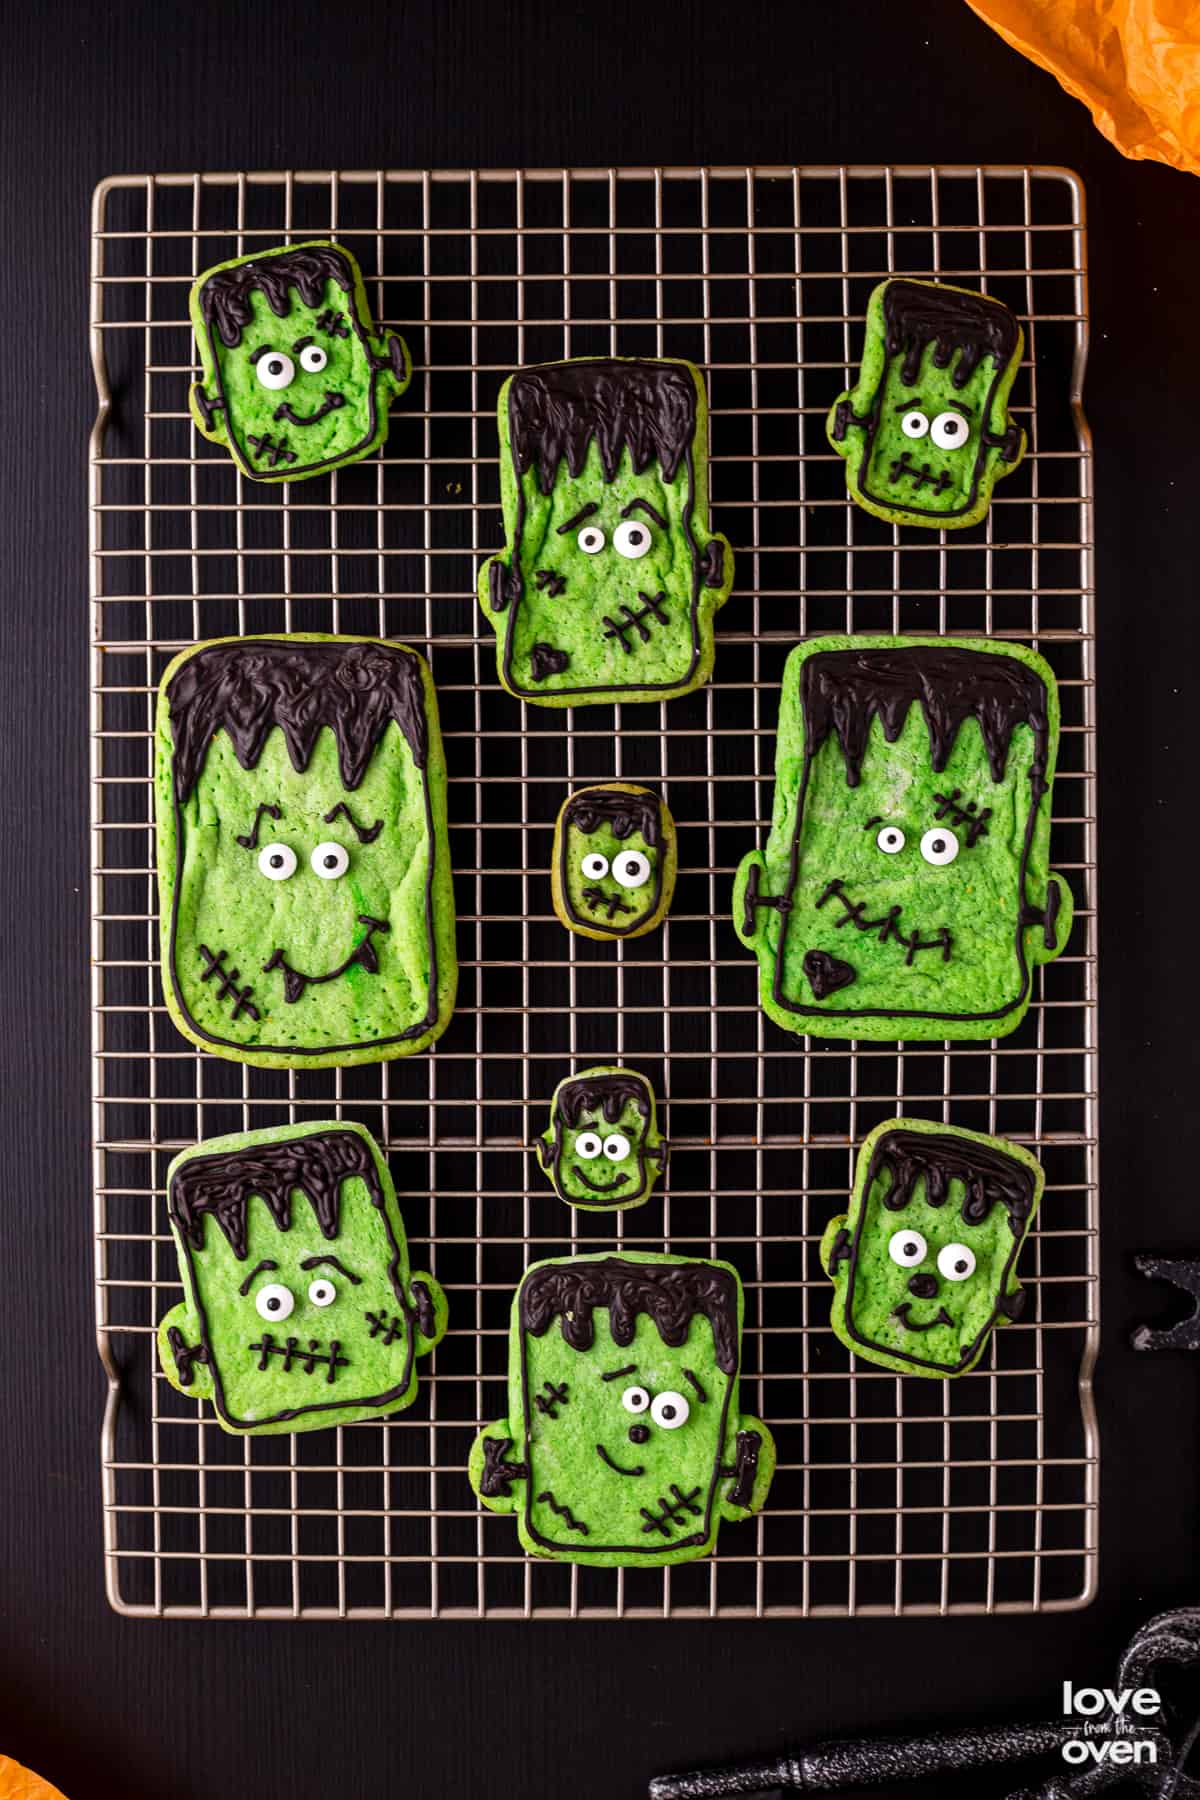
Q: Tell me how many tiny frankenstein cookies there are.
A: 2